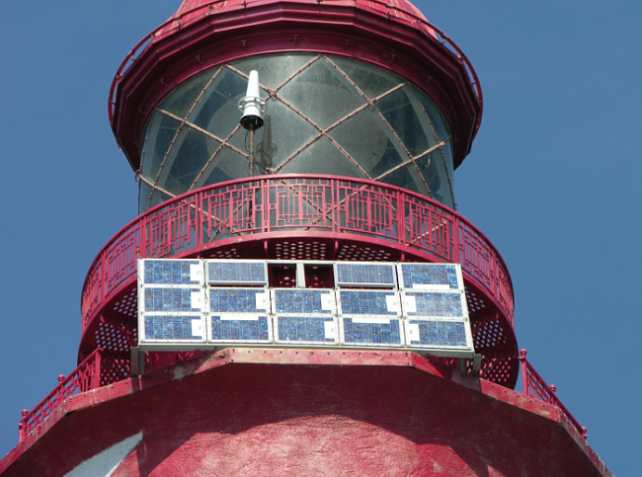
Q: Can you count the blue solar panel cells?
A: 14